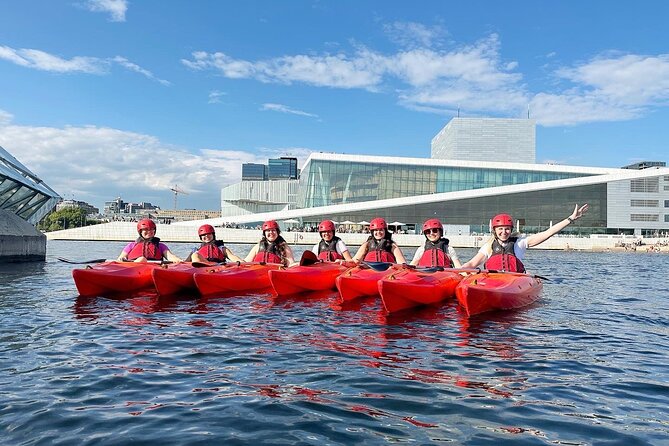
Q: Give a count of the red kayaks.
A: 7